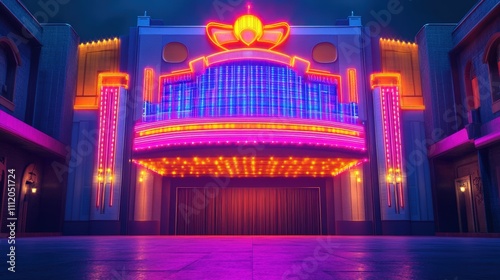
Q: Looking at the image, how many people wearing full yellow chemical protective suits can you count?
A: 0